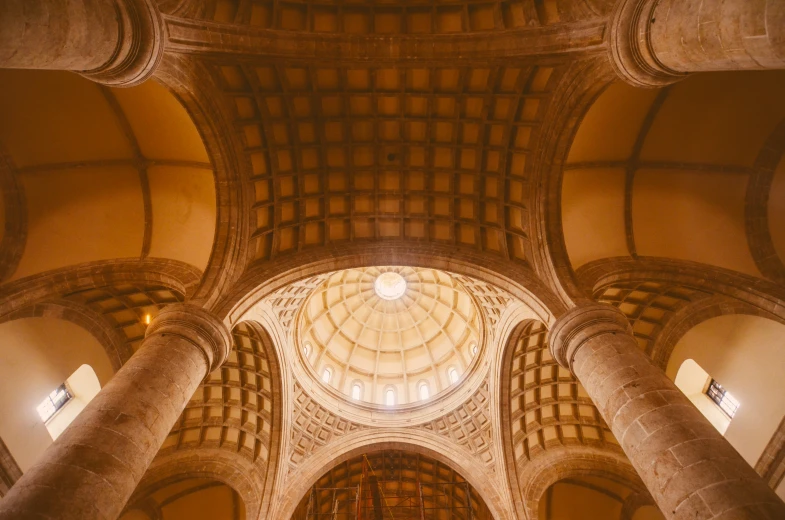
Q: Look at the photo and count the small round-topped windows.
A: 7